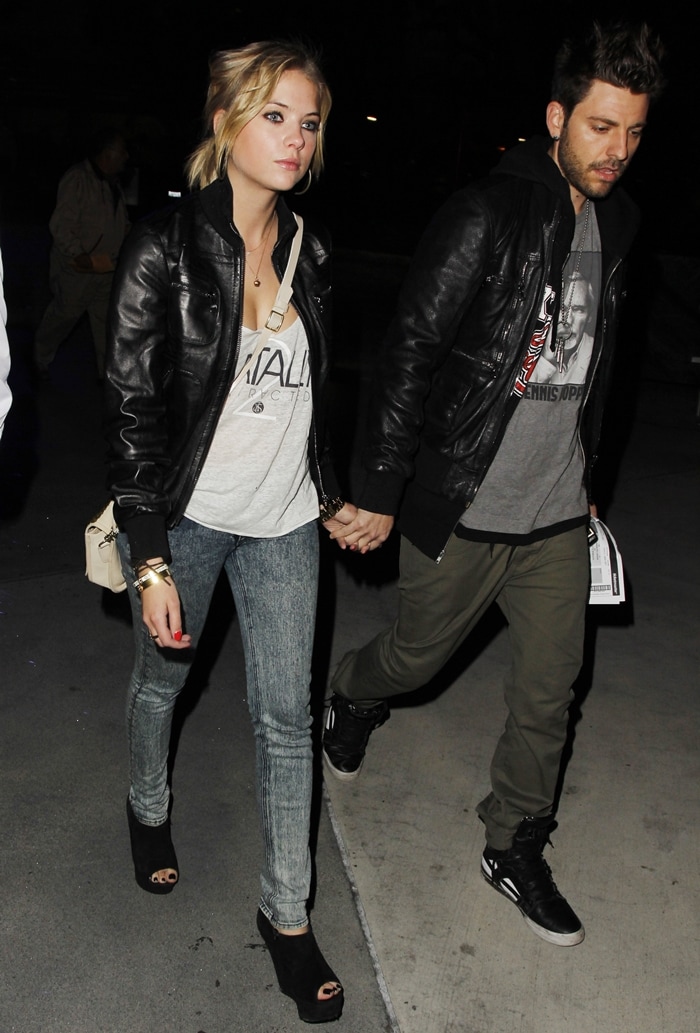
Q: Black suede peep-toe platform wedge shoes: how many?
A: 2